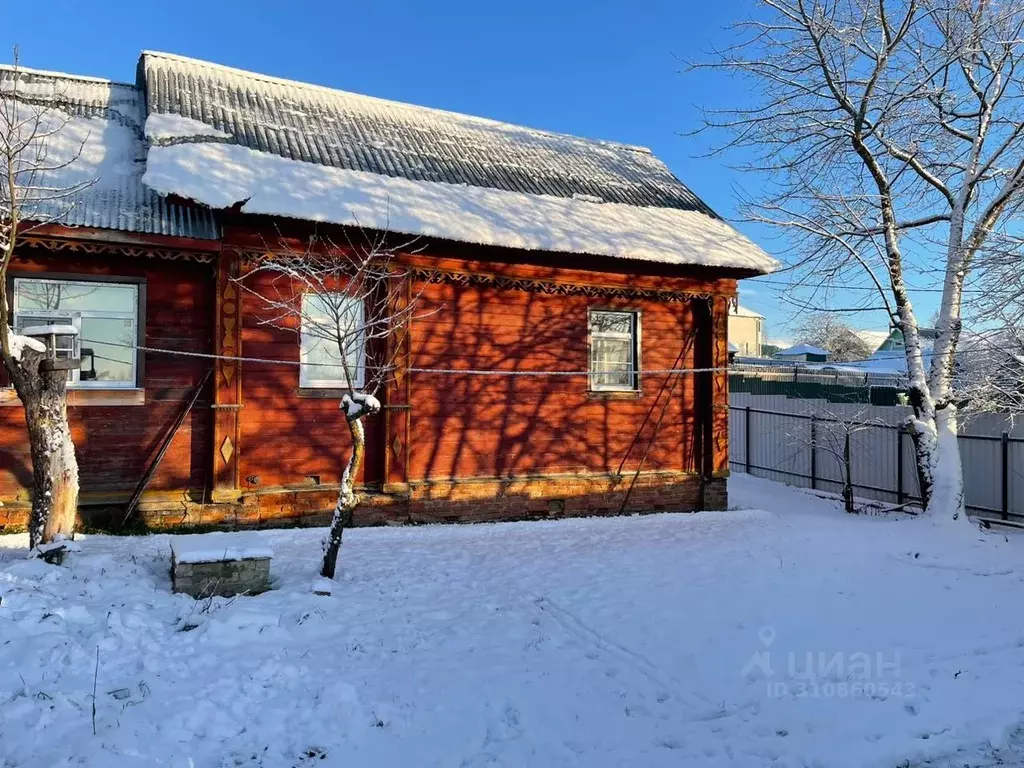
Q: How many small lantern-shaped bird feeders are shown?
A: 1